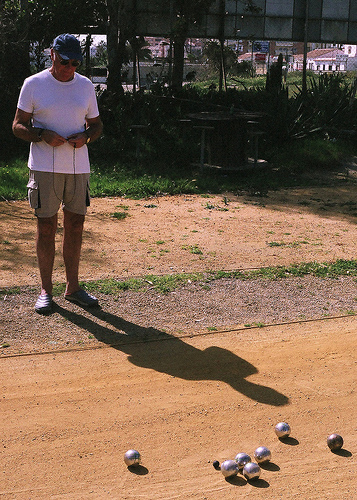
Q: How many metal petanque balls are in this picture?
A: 7